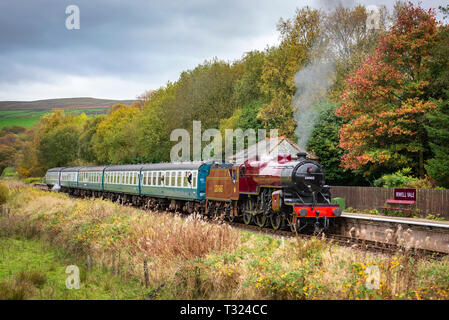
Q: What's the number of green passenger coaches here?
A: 5